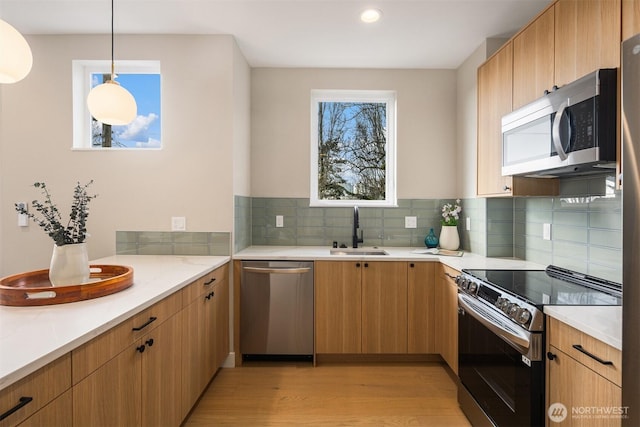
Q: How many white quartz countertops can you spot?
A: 3